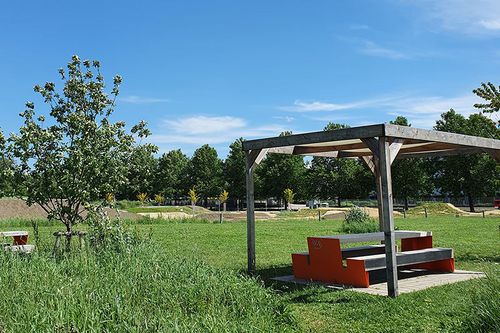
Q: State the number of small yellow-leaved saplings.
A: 6